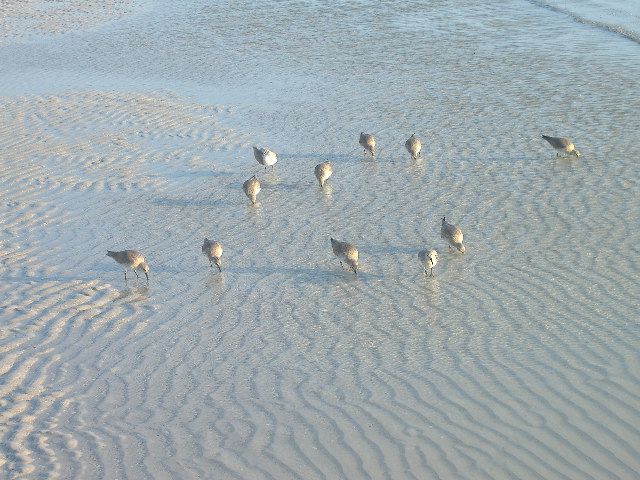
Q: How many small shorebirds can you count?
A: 11